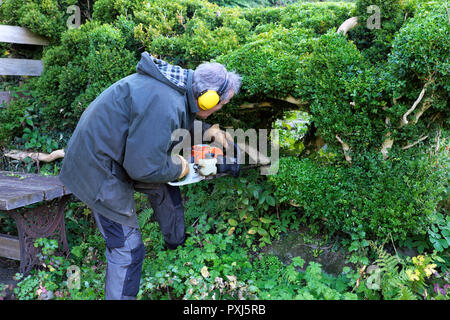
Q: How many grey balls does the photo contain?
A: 0